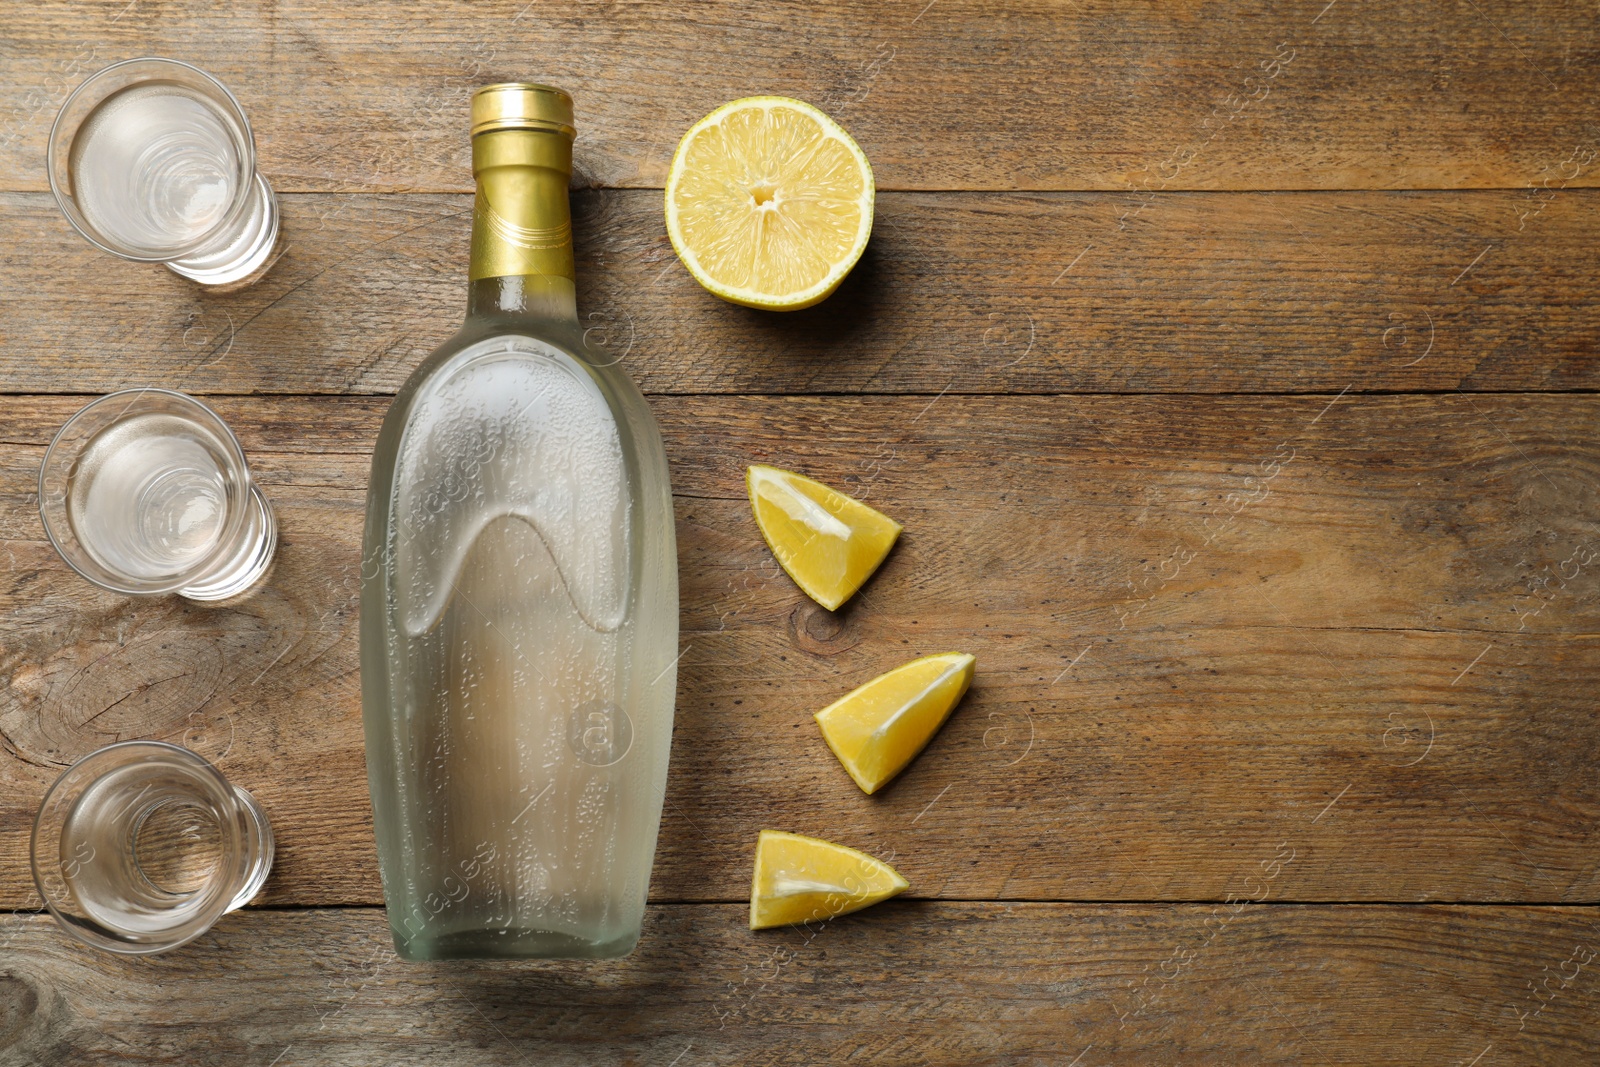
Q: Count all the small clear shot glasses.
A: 3